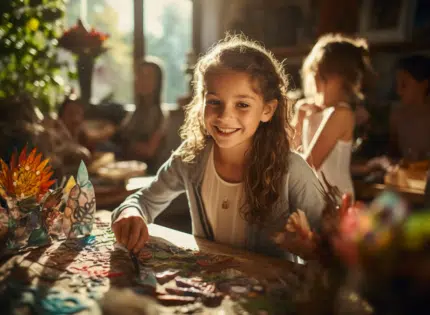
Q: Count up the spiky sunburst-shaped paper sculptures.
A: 1